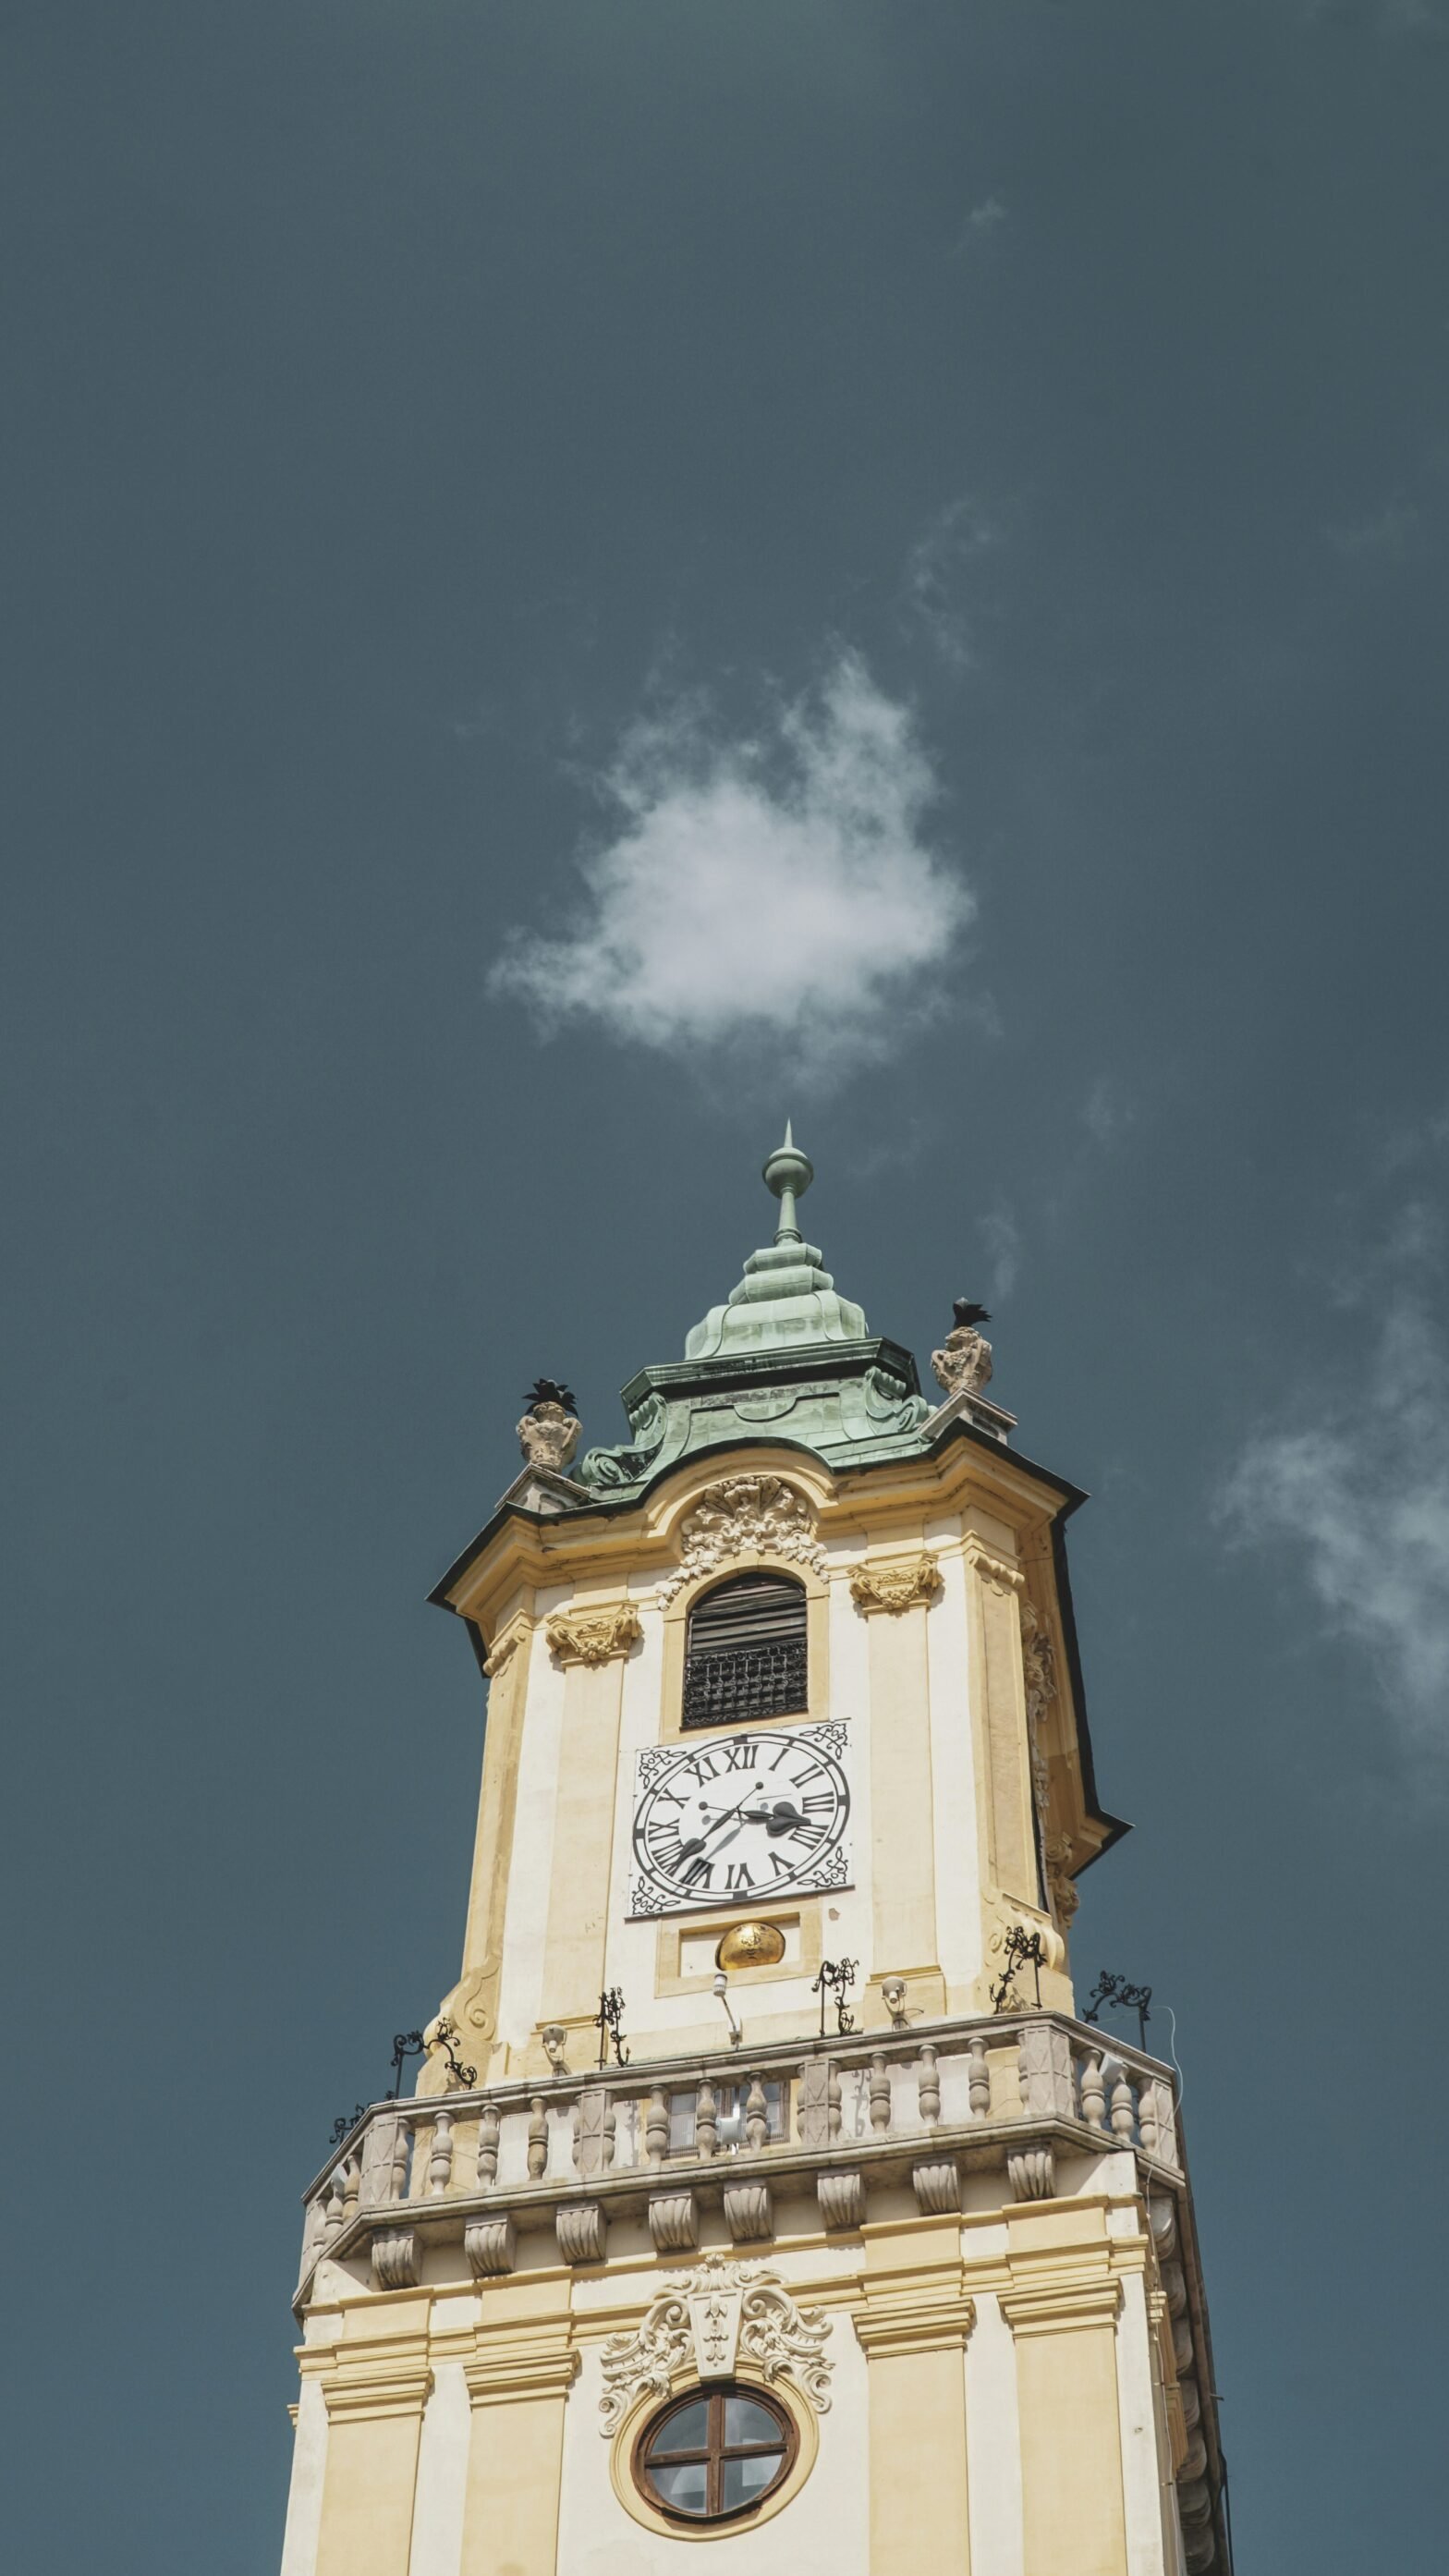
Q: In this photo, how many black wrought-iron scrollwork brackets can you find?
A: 6